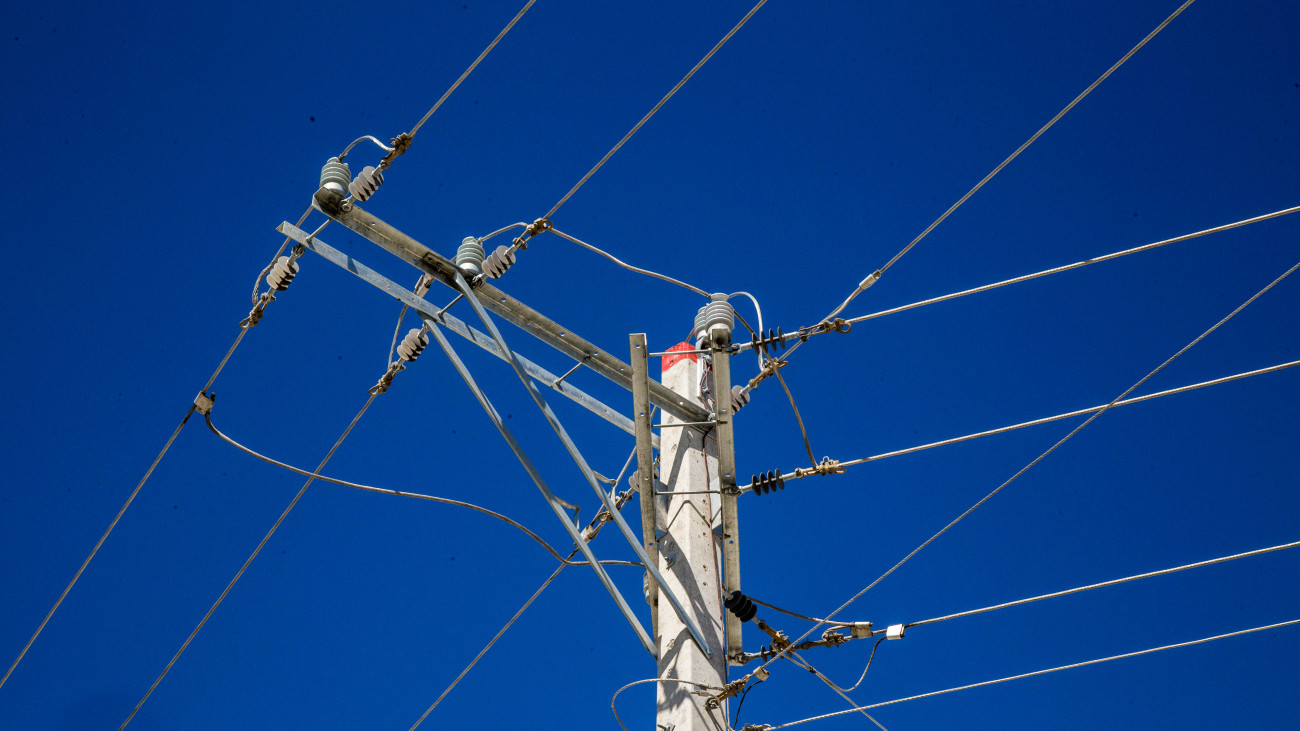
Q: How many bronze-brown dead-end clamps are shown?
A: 12